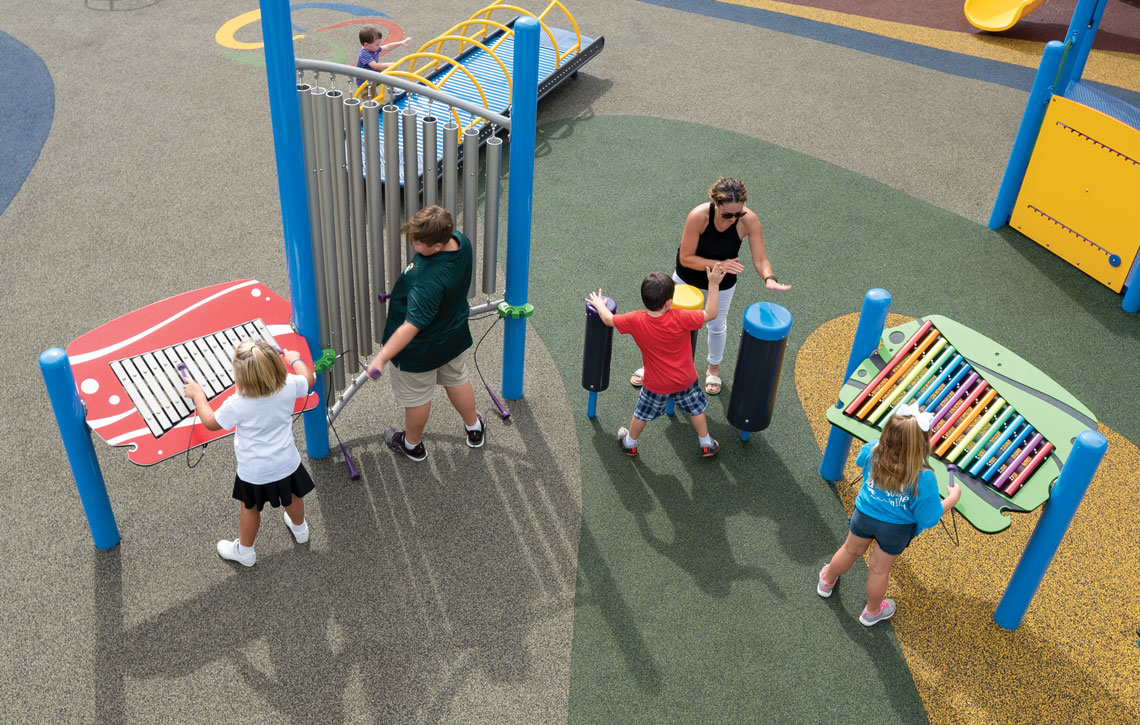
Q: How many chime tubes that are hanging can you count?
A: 11